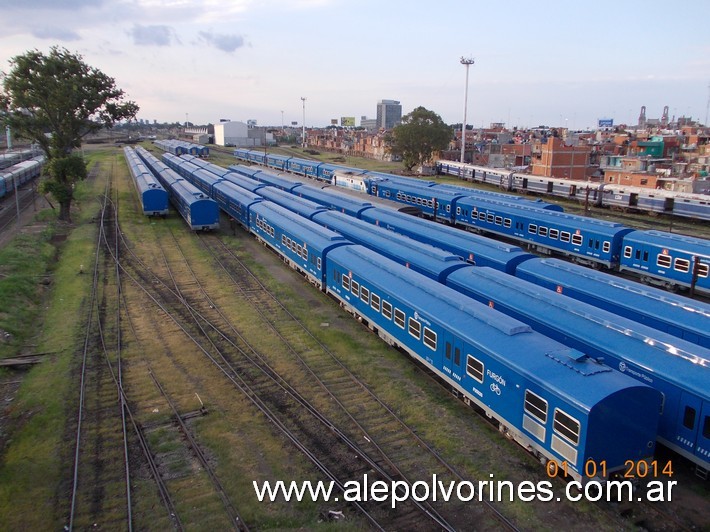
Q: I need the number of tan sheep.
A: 0